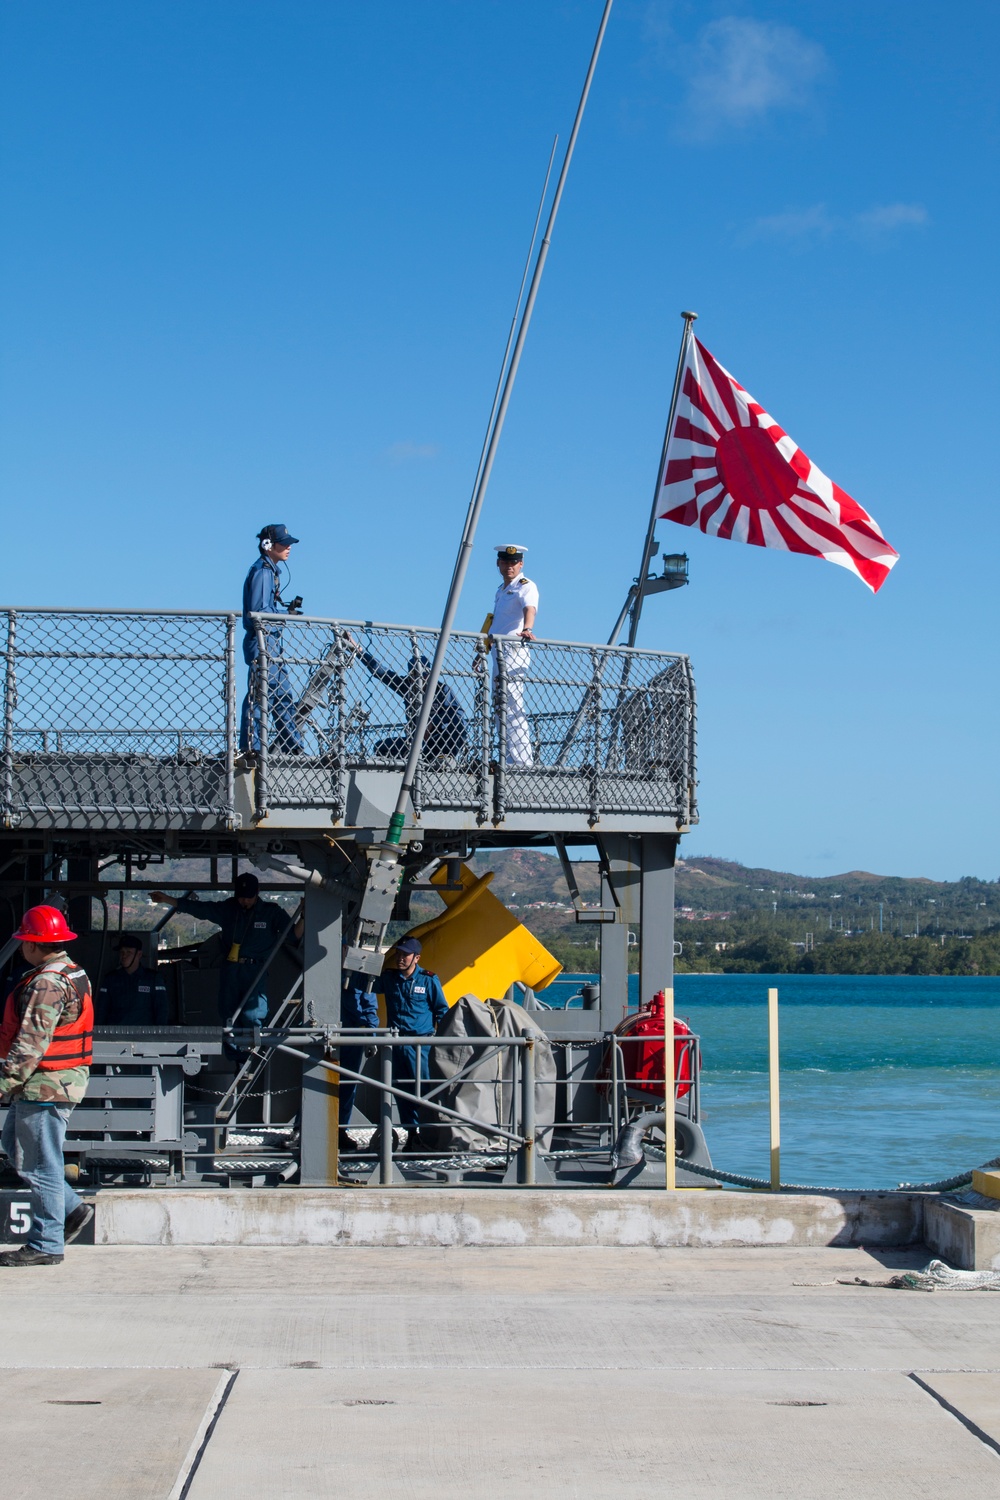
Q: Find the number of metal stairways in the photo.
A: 1